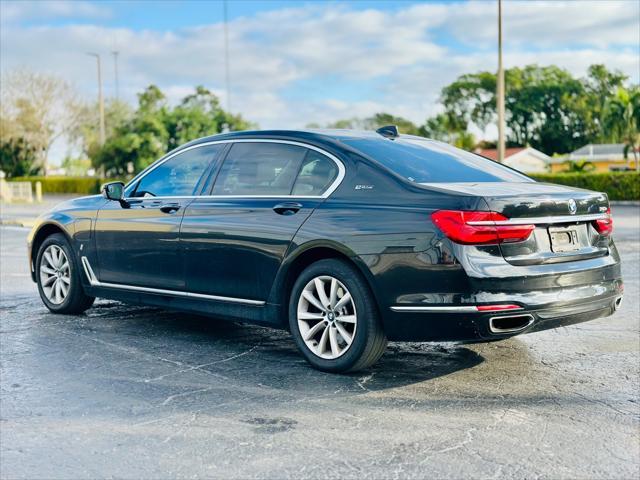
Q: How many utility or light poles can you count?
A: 4